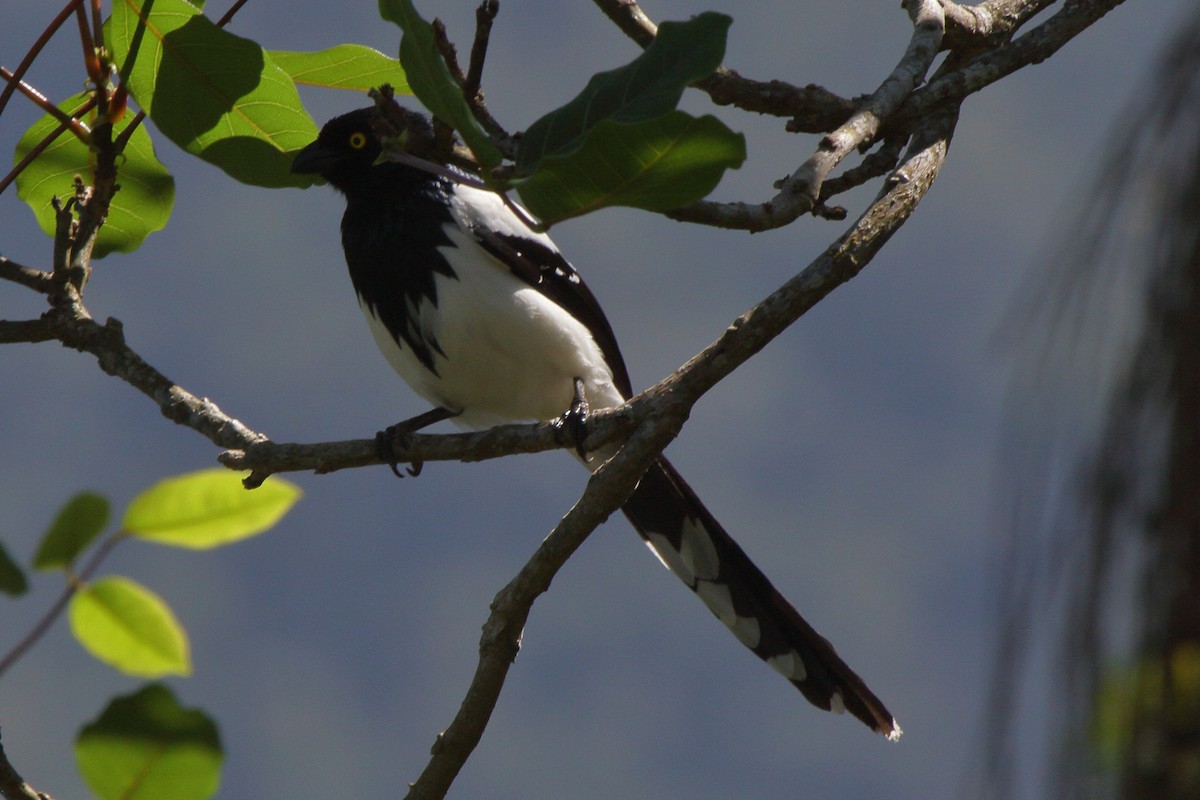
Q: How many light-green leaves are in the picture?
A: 2